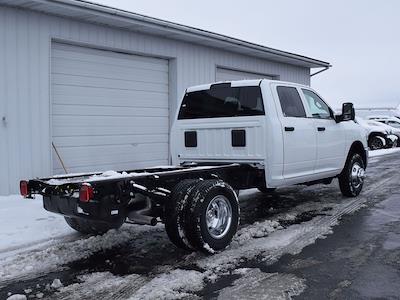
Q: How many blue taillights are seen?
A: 0